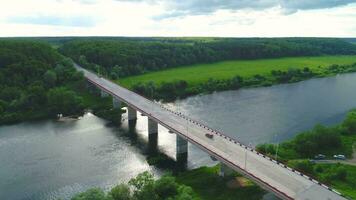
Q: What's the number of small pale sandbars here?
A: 1